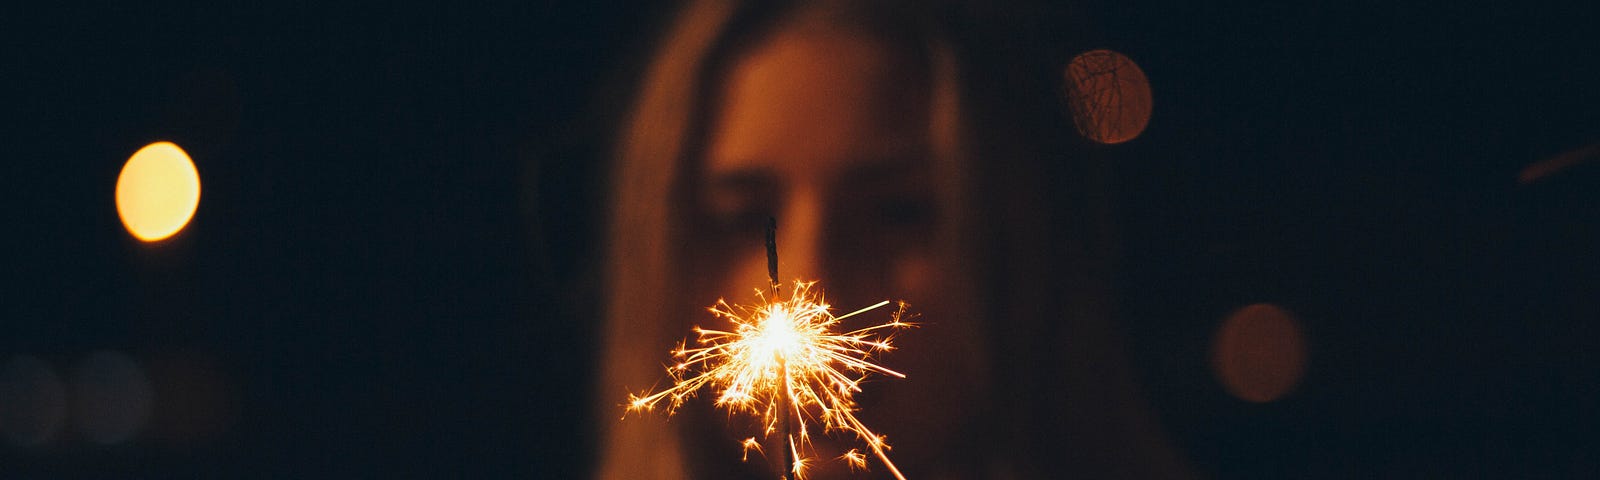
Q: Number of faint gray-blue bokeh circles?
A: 2